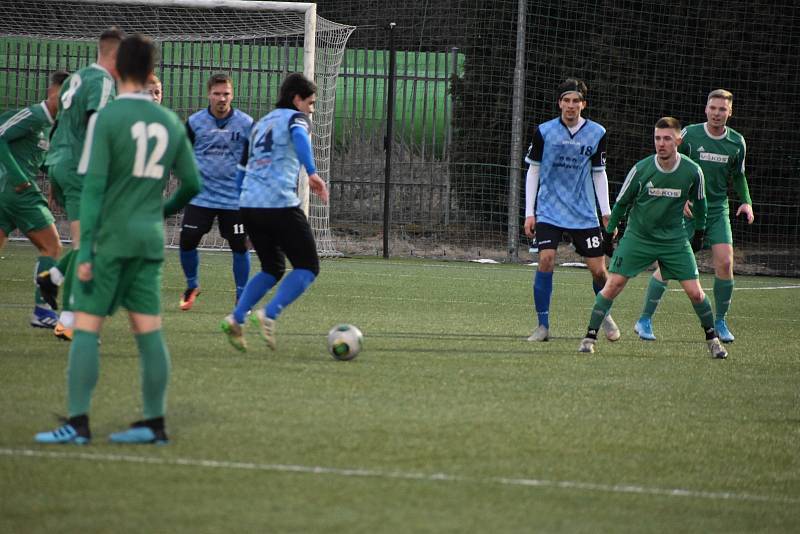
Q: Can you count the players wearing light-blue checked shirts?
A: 3